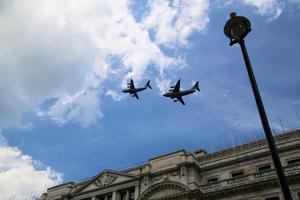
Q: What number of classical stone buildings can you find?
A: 1